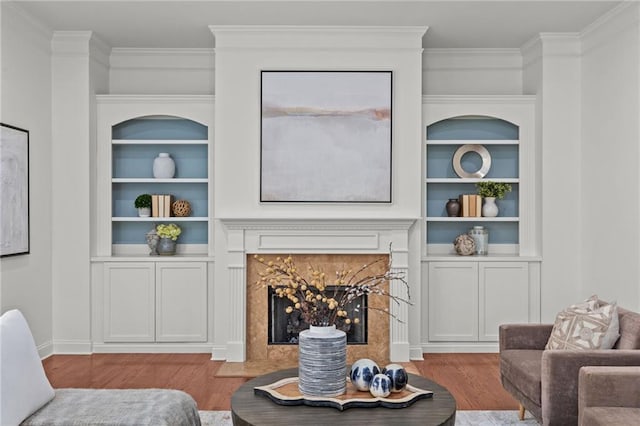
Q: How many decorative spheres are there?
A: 5